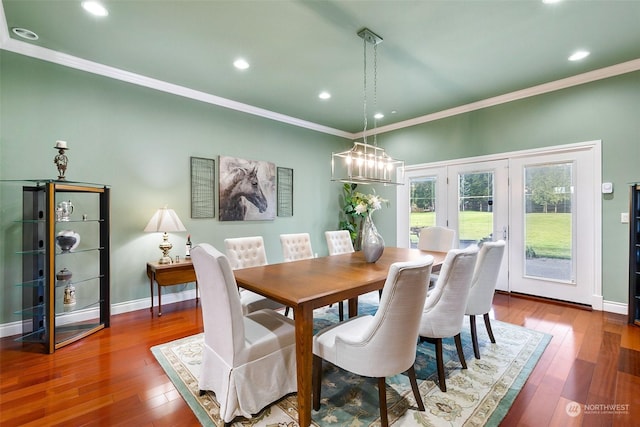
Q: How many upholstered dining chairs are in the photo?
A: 8